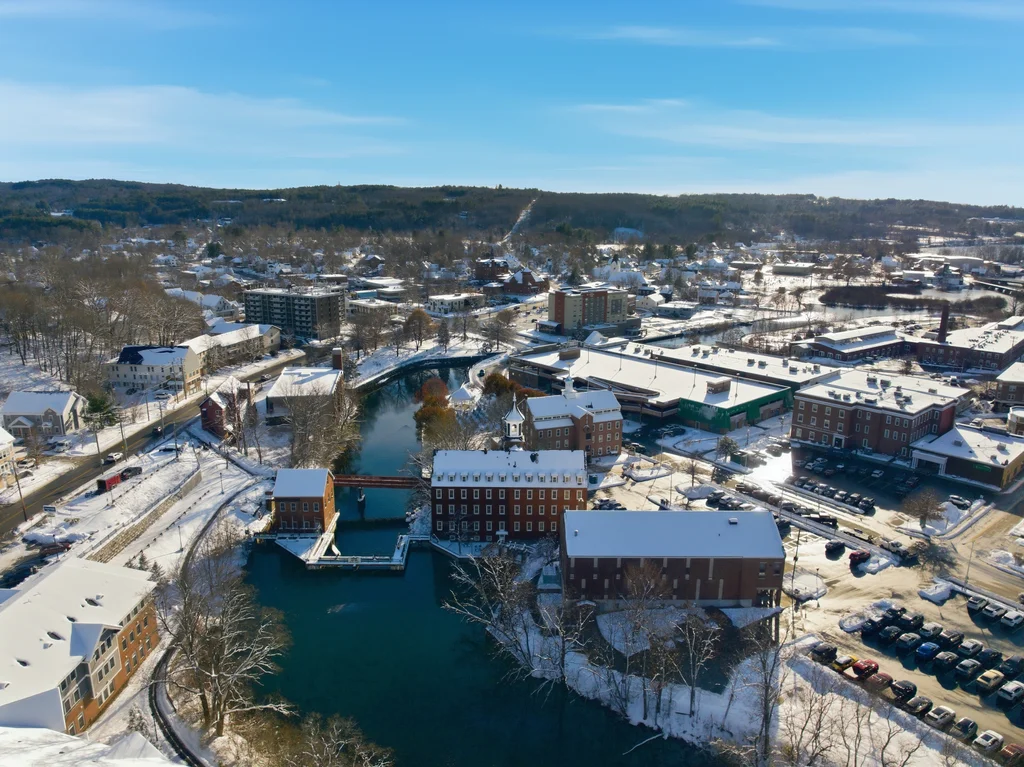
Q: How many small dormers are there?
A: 12